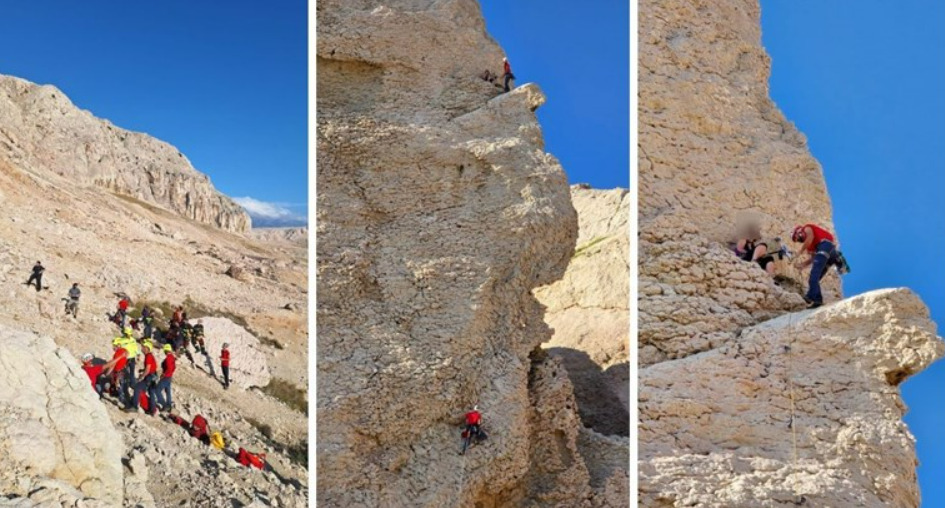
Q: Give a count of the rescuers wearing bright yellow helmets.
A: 4